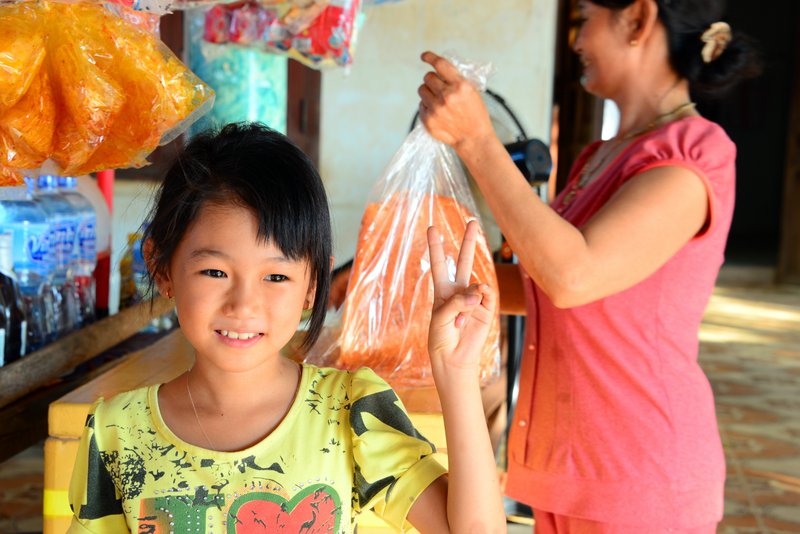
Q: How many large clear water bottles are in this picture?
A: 3